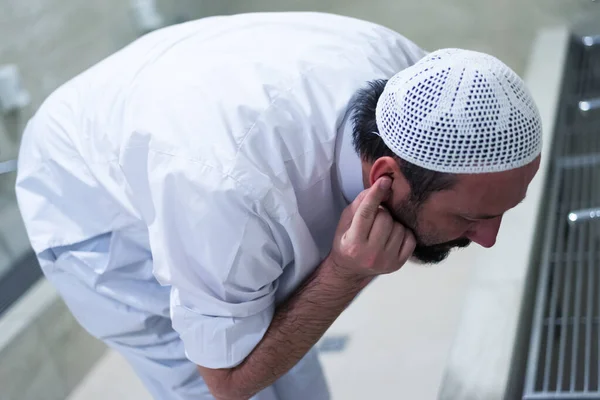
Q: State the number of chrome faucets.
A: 3